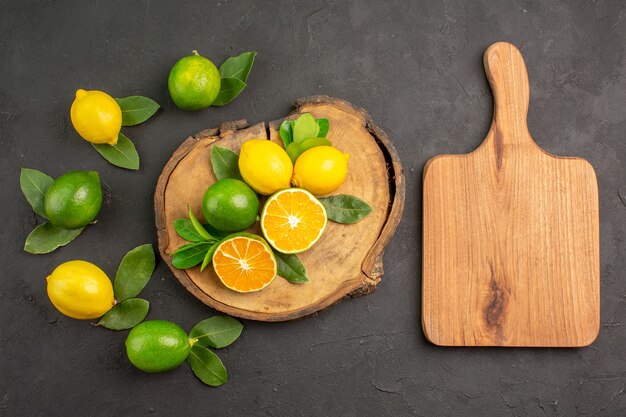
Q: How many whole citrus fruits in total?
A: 8